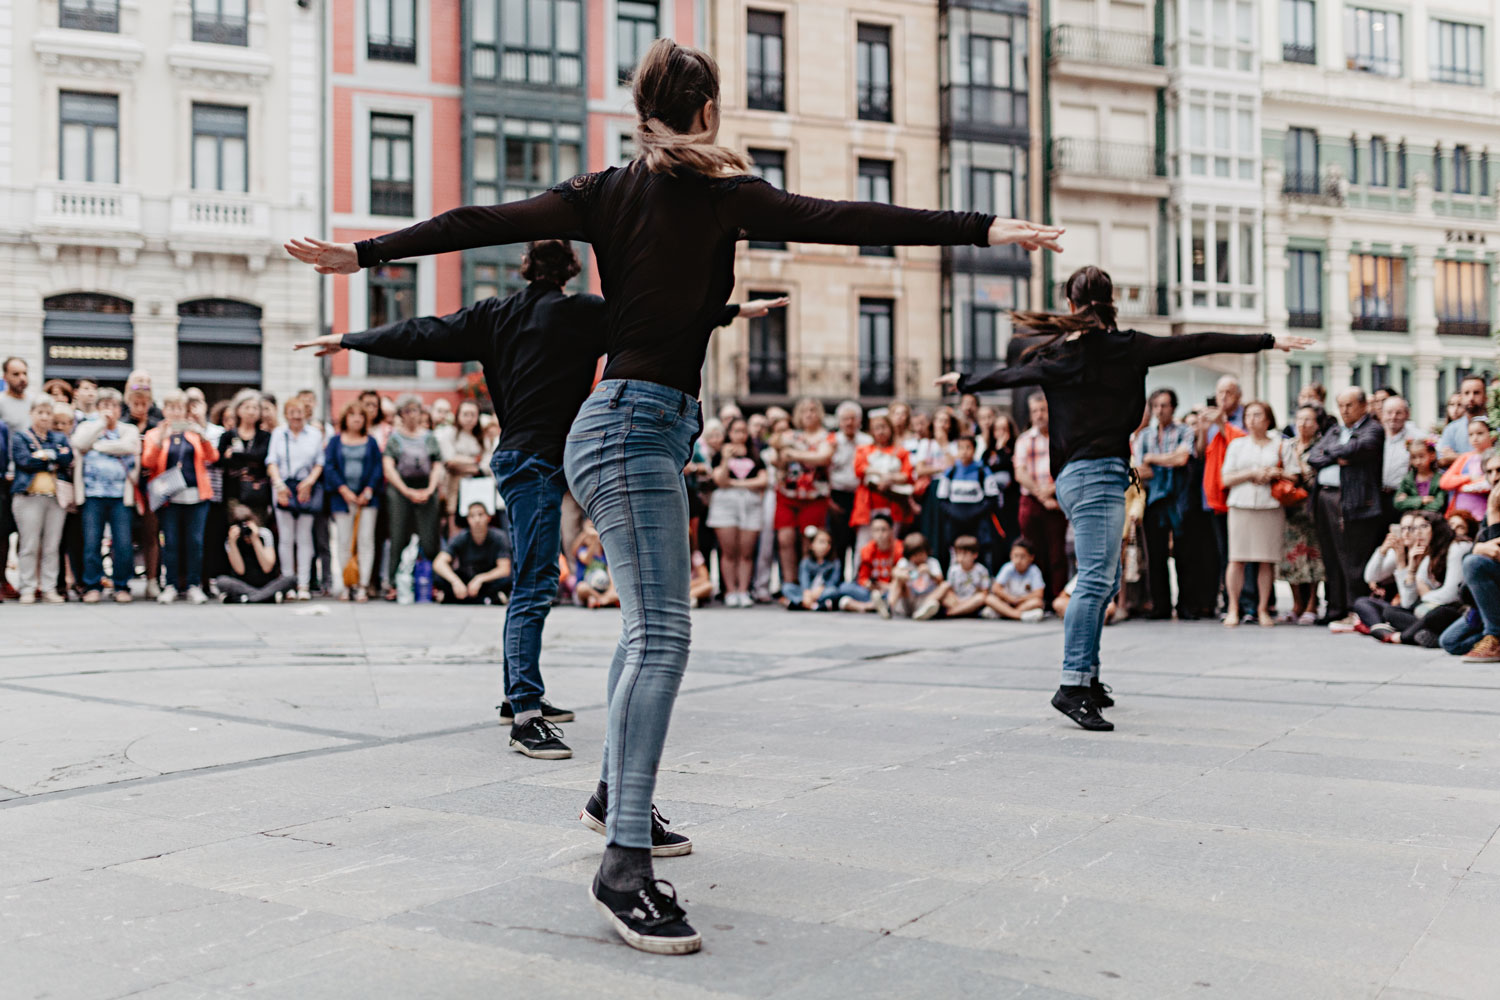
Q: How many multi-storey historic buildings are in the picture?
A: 5